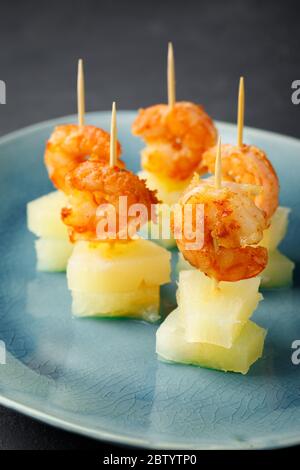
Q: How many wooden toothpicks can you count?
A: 5